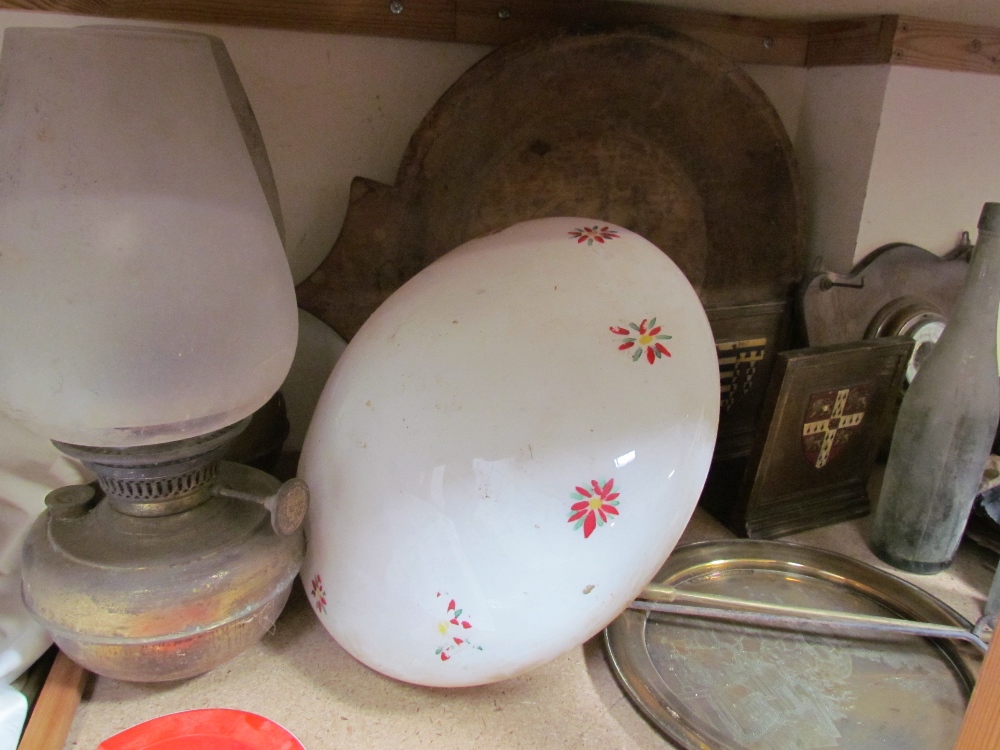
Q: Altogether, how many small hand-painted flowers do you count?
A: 5